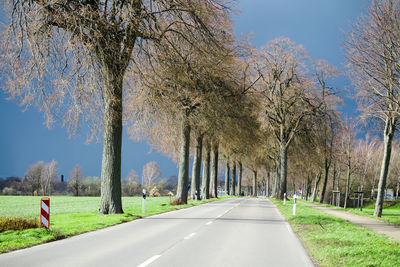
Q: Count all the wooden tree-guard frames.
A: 2